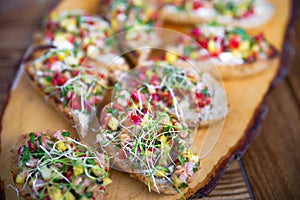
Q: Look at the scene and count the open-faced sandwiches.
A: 8